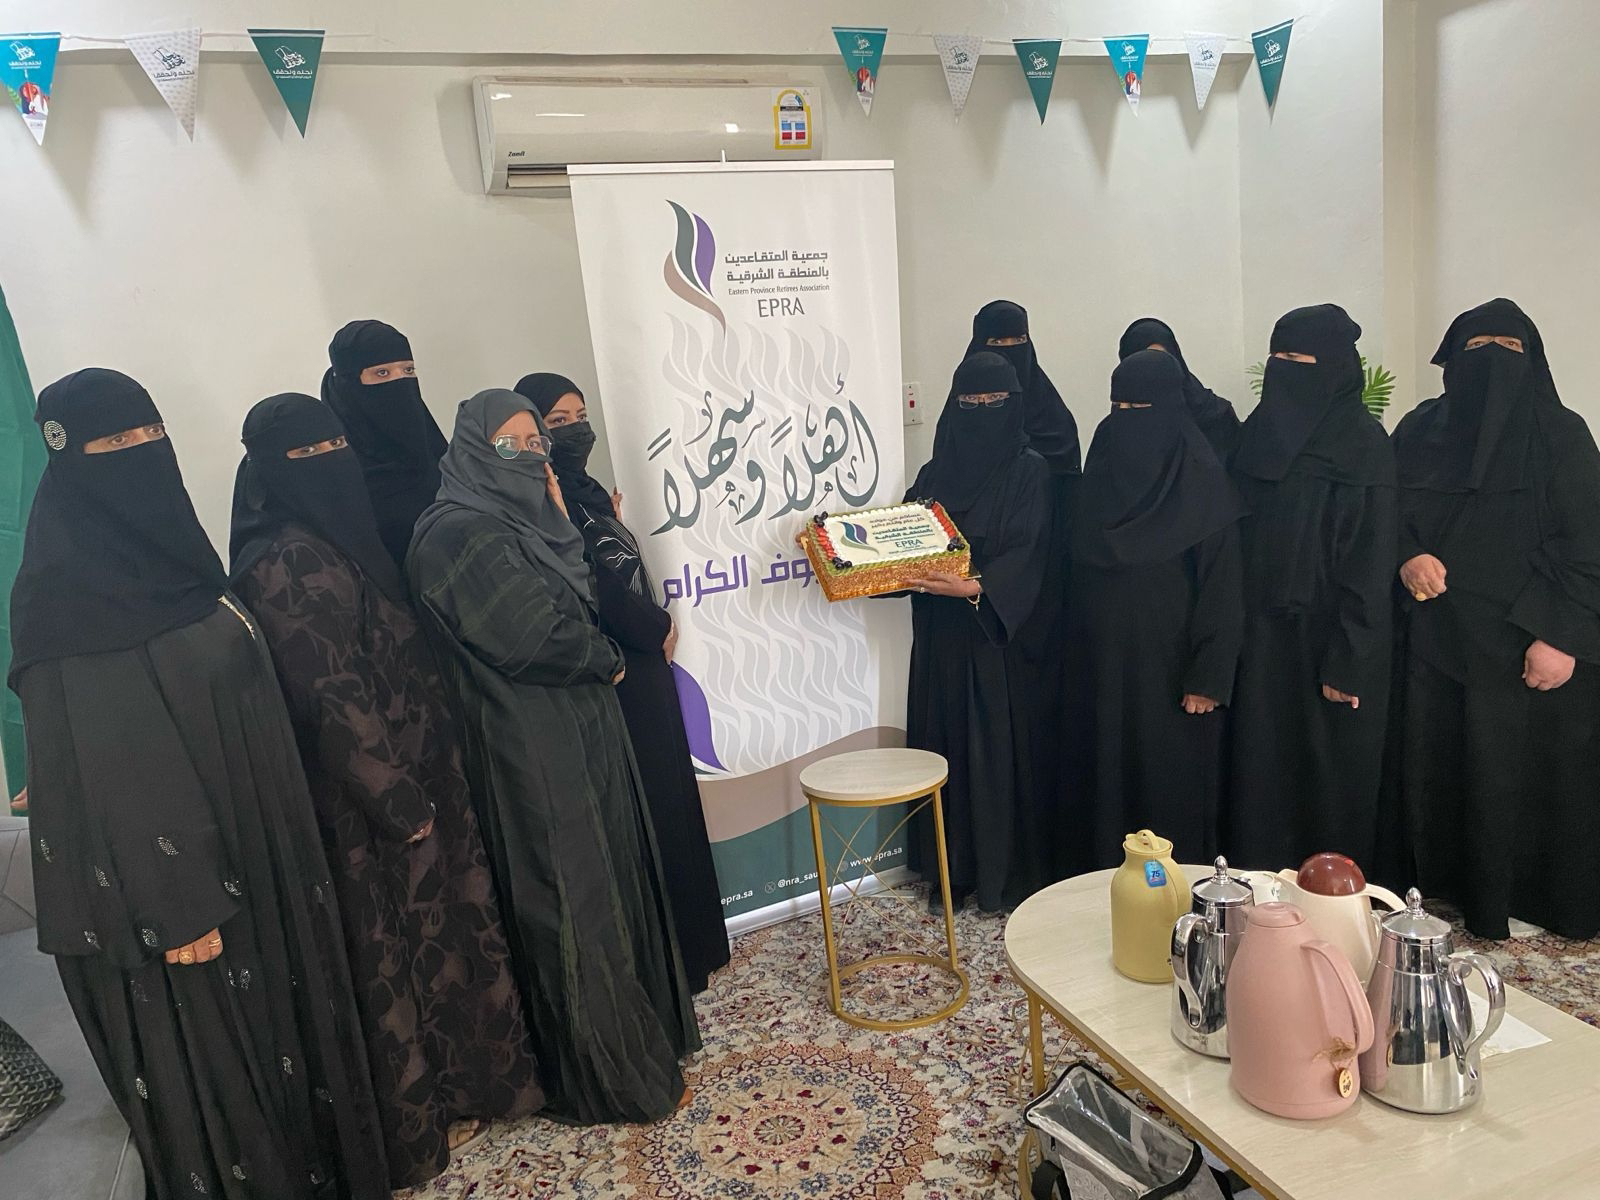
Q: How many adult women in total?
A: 11